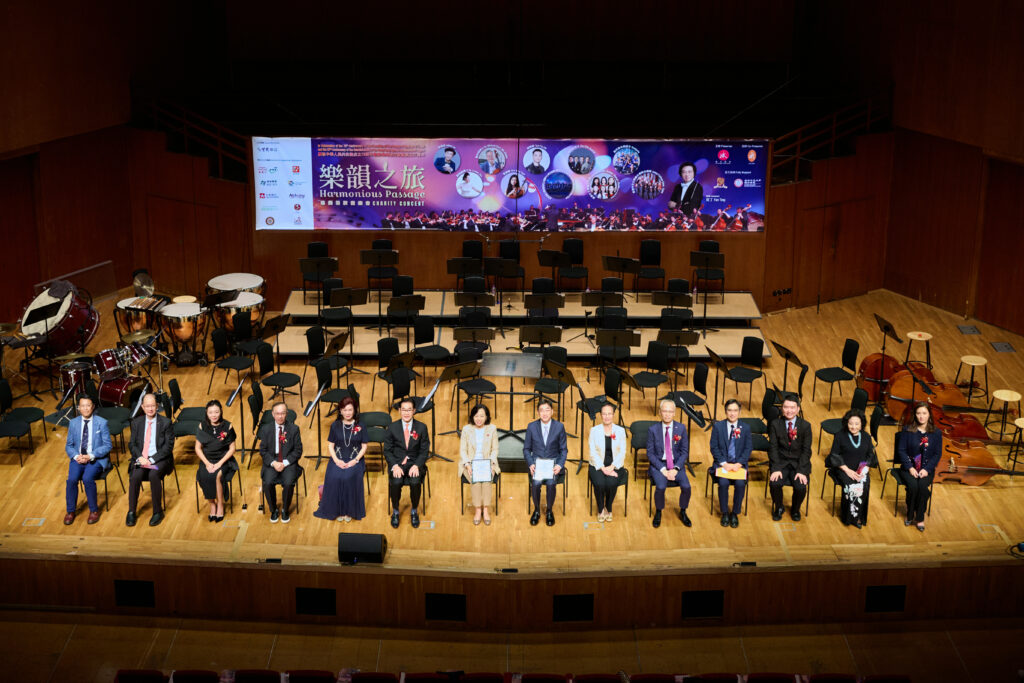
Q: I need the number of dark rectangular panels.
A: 6